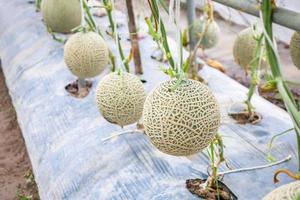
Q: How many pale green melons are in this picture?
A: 8